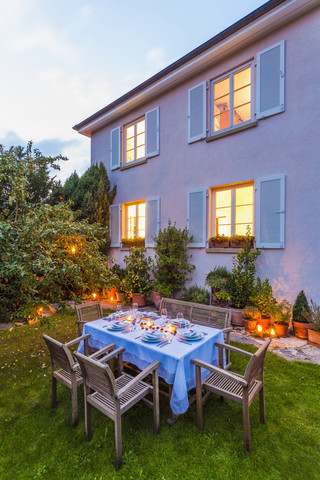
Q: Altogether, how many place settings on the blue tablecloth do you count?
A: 6